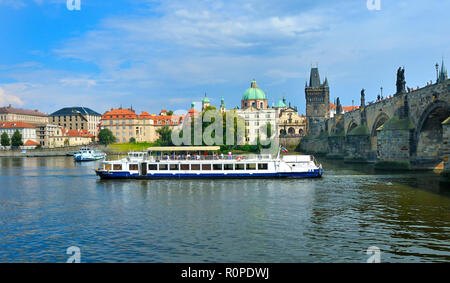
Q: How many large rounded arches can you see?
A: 3